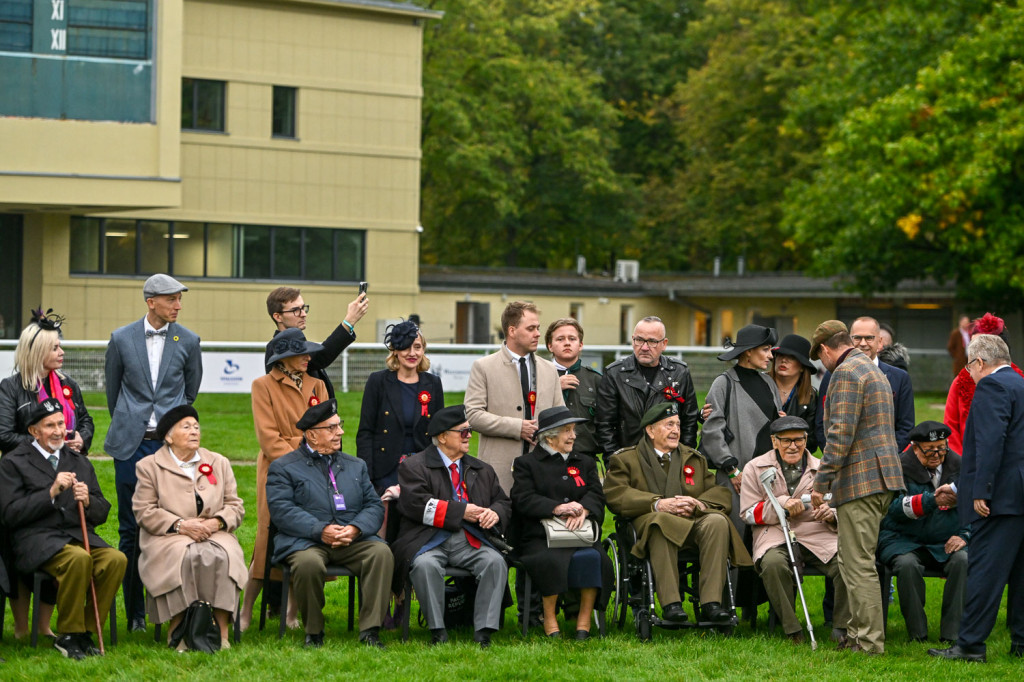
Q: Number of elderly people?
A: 8